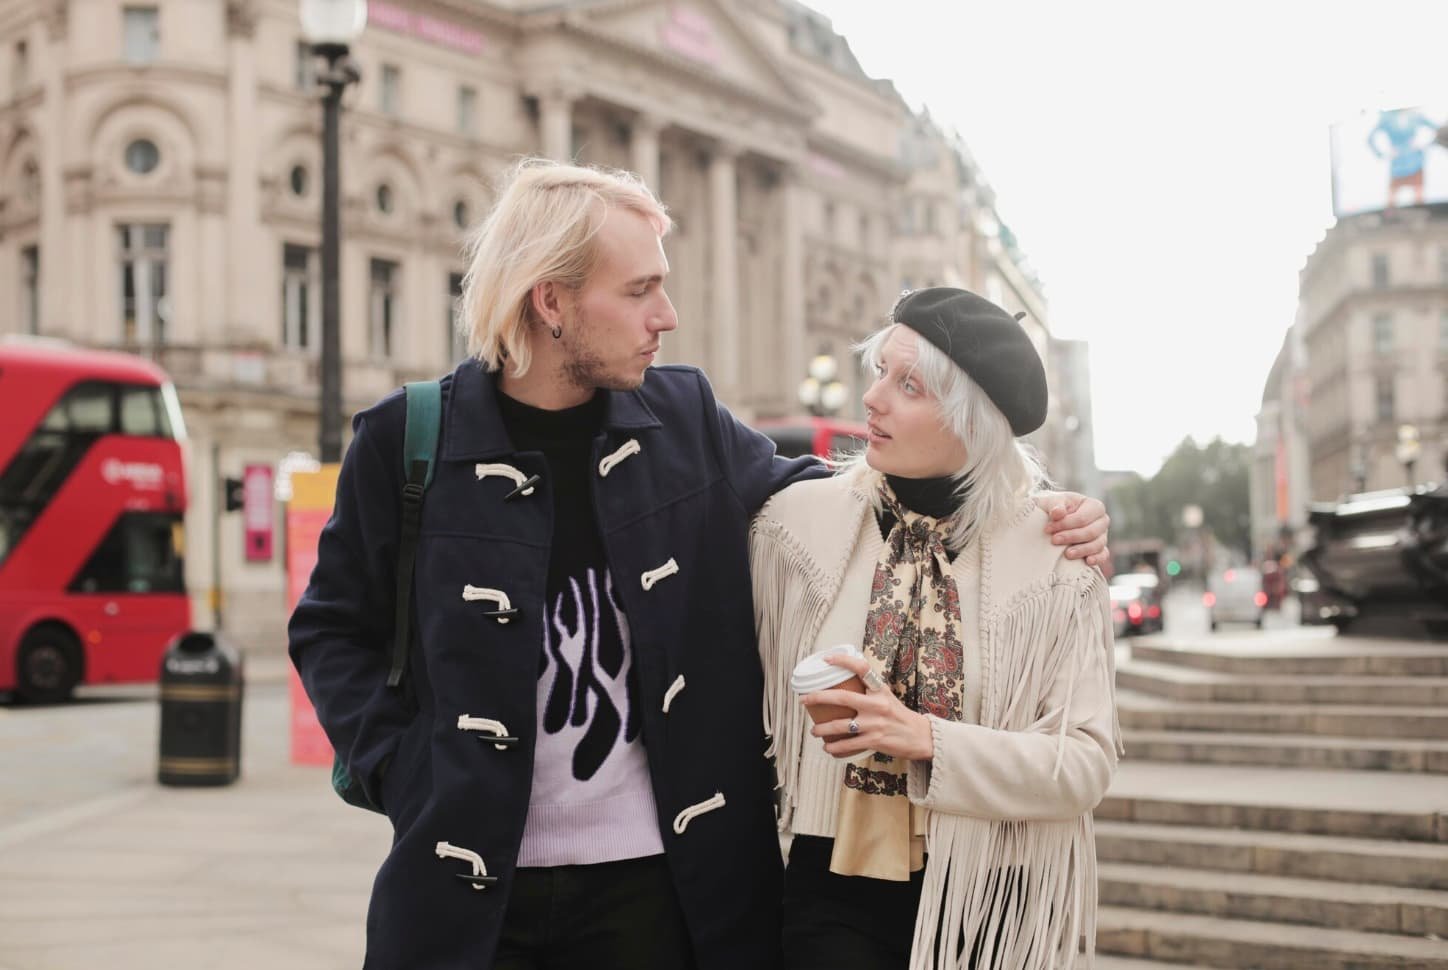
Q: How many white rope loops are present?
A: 8